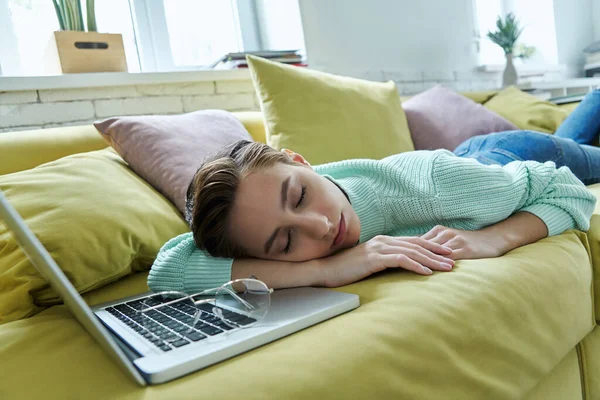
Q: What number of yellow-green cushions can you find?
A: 3